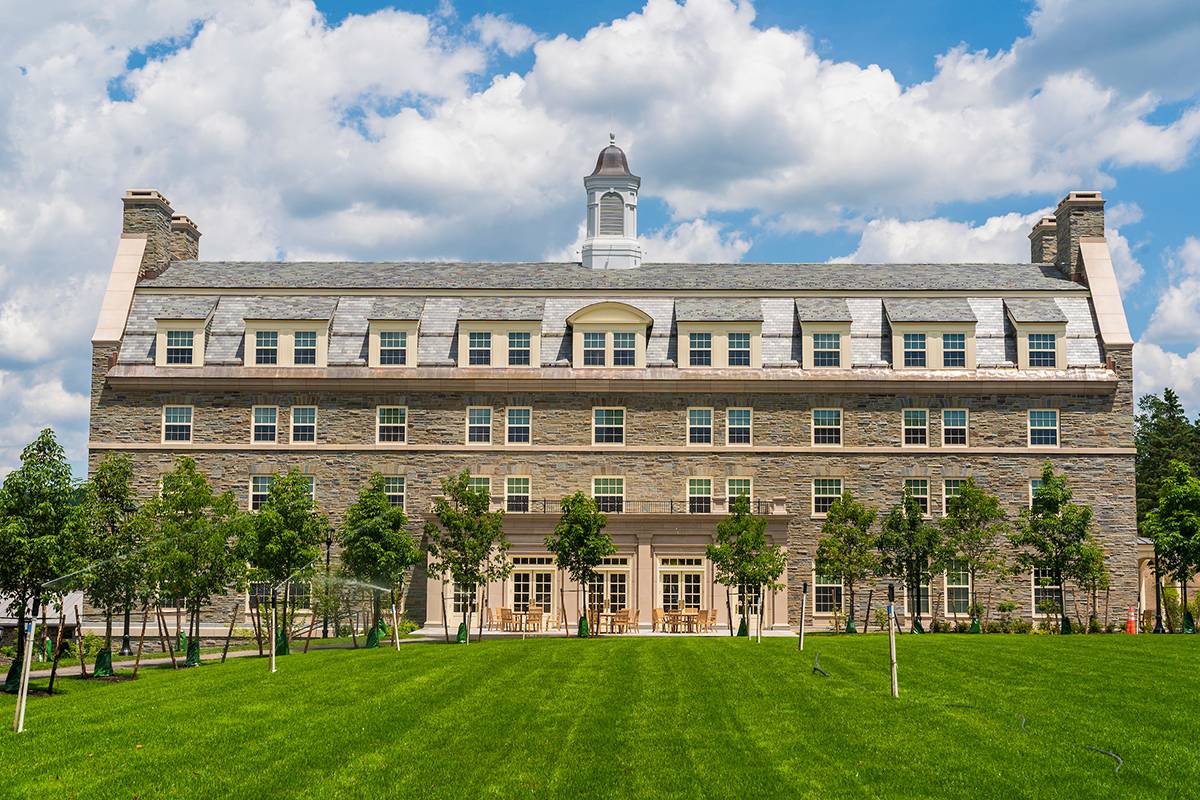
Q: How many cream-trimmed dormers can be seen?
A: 9